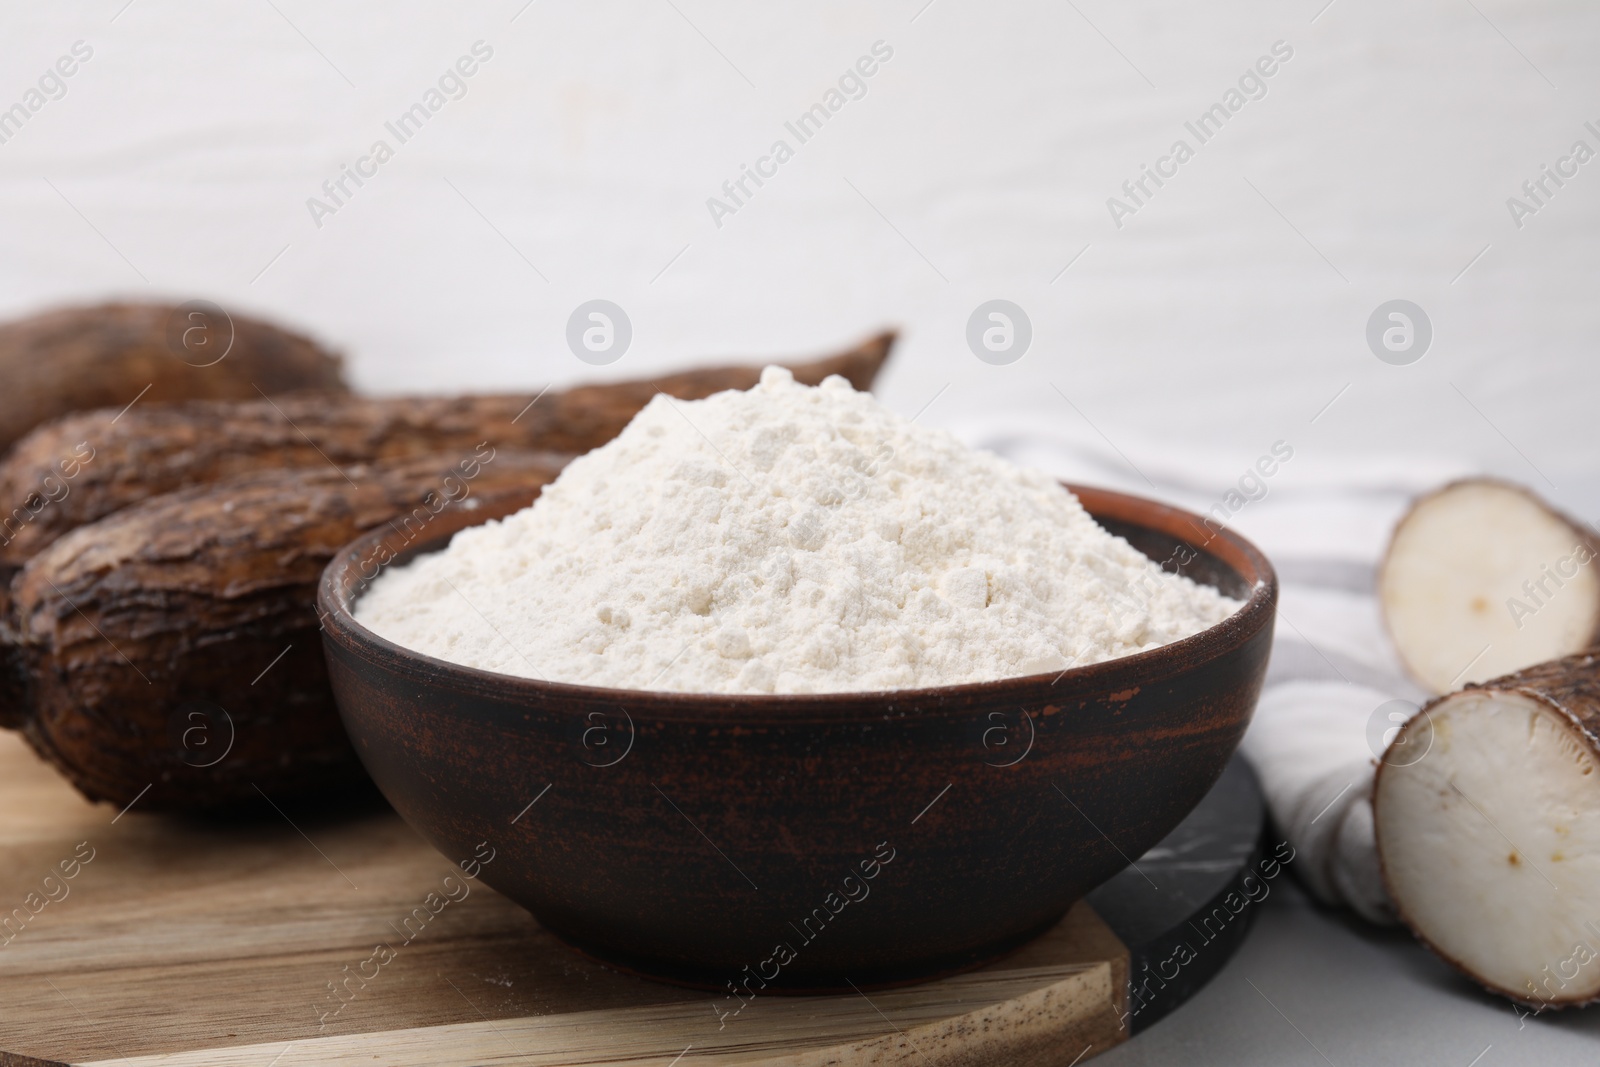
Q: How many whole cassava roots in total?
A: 3